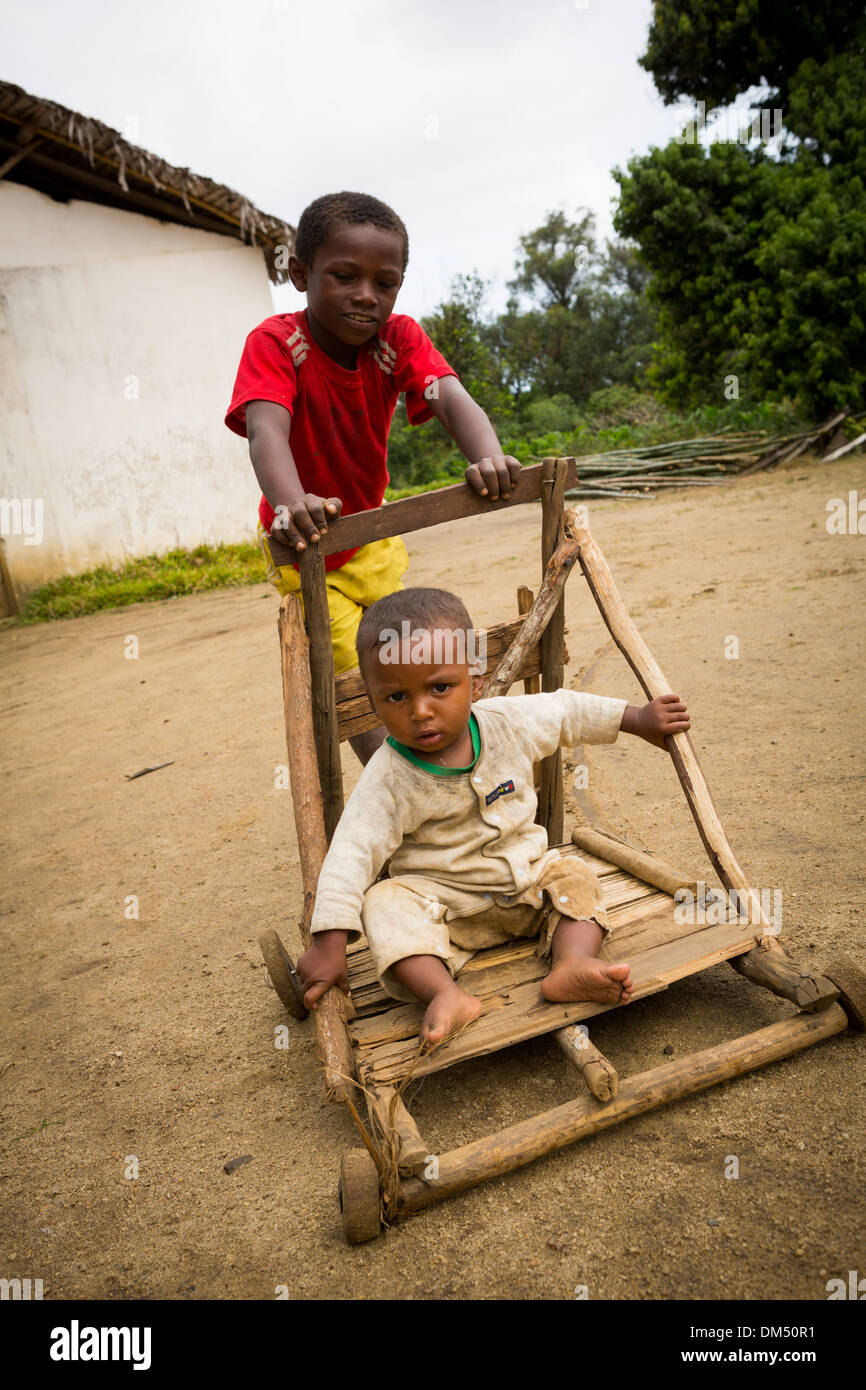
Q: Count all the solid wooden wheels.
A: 3